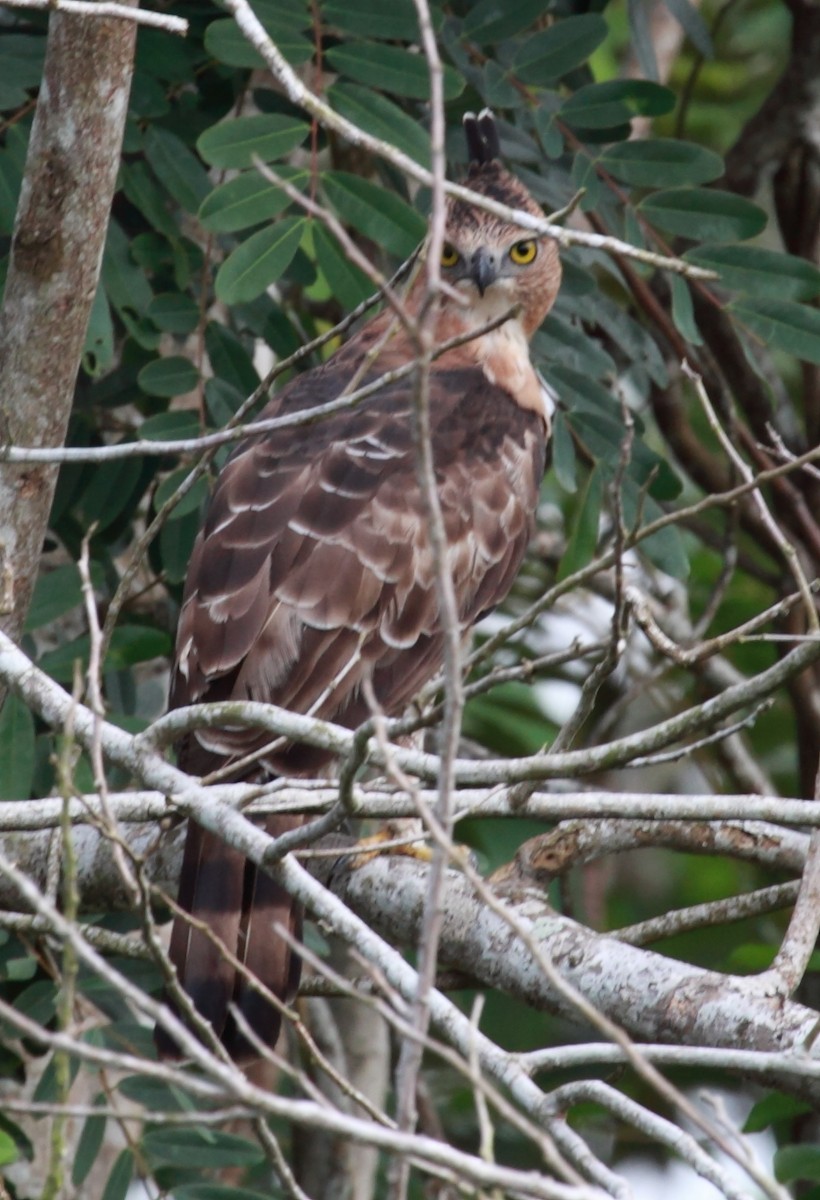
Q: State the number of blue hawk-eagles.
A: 0